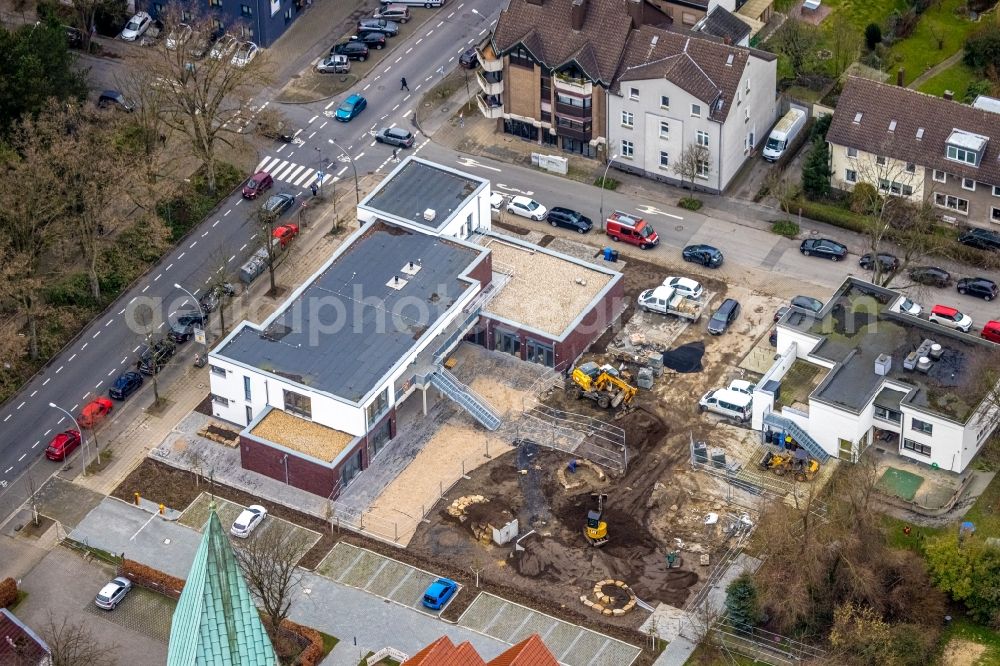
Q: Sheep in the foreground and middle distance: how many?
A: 0